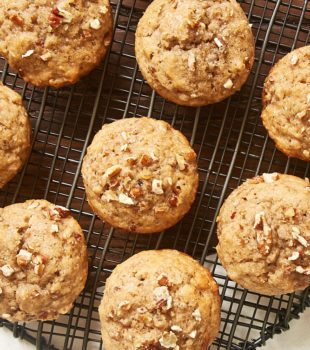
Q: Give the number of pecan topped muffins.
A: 8